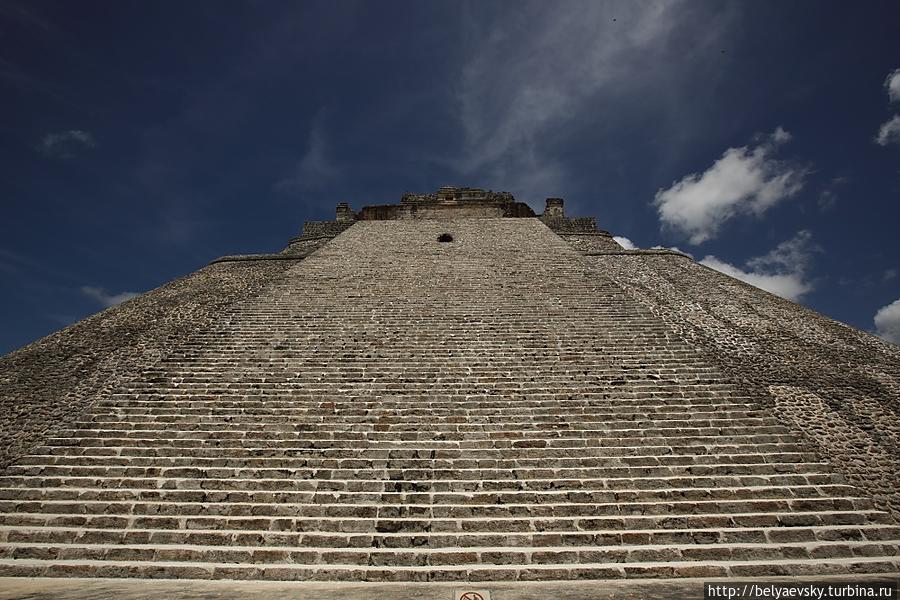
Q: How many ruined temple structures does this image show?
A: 1